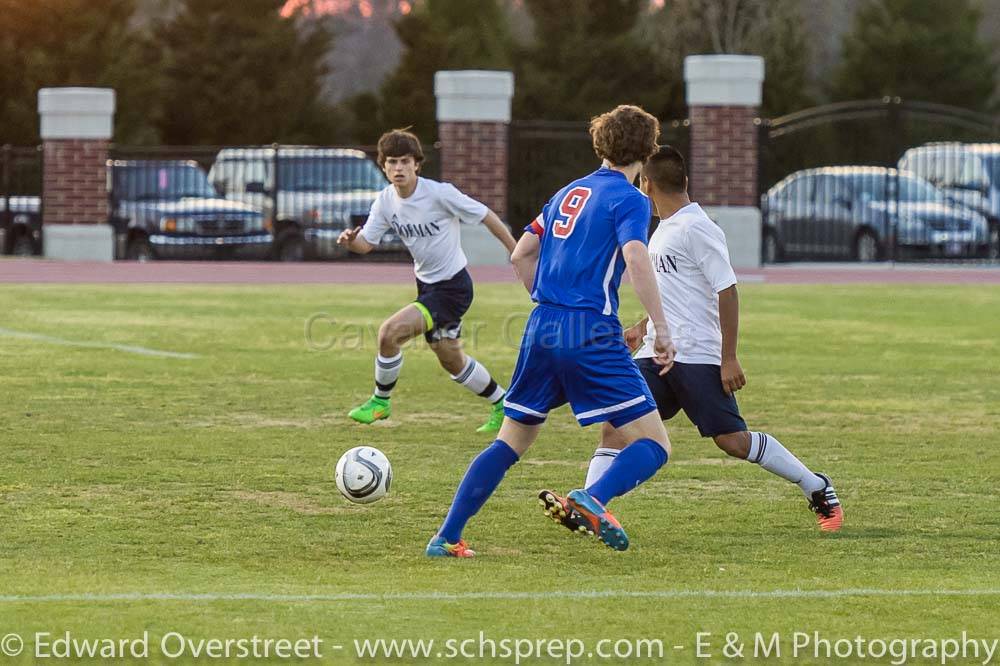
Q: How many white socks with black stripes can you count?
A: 4